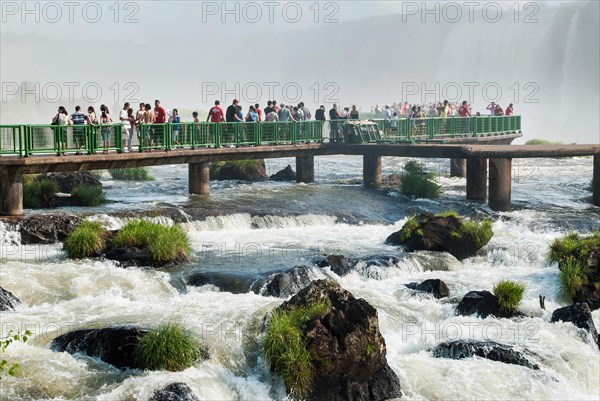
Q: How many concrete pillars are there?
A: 8